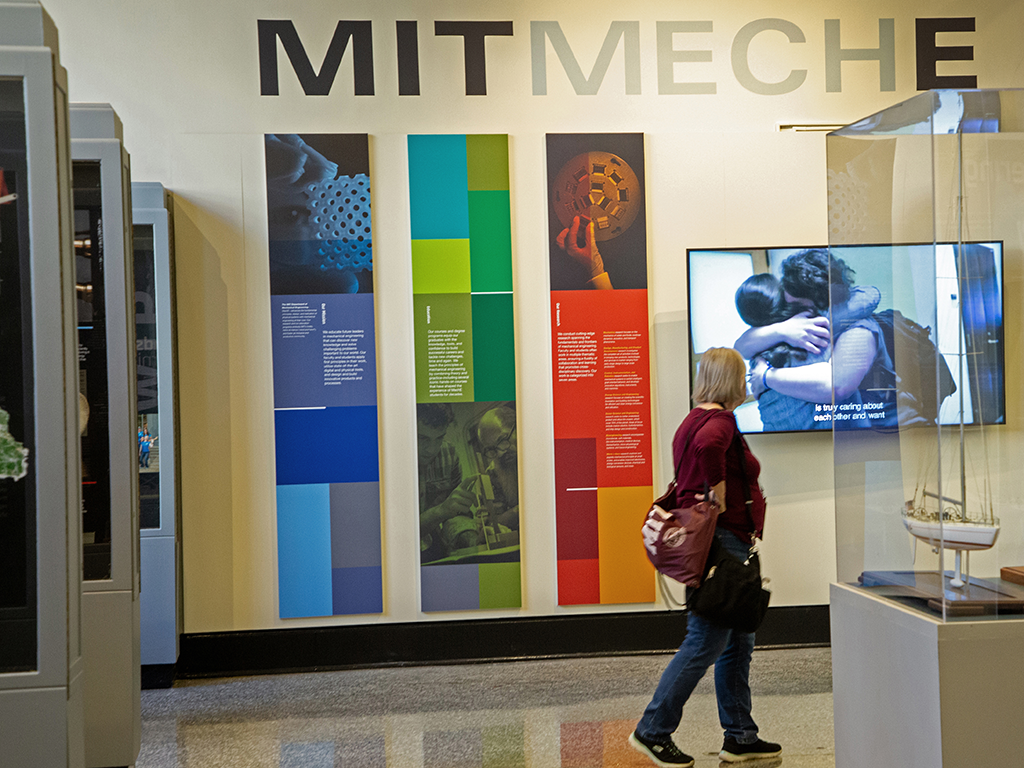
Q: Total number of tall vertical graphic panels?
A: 3